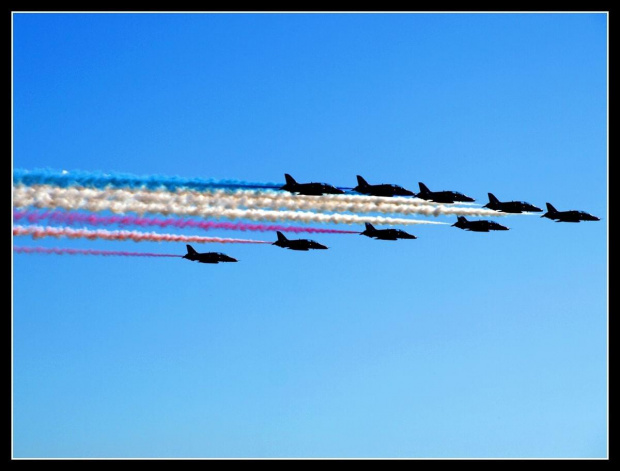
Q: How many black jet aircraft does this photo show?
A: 9